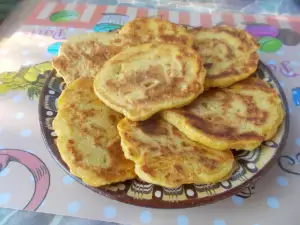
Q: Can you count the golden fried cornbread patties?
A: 7